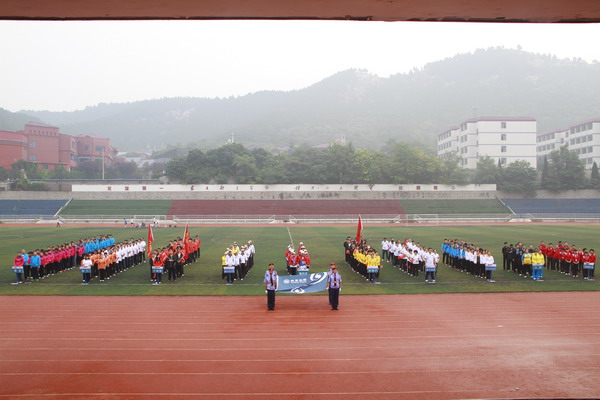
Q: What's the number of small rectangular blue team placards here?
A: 10